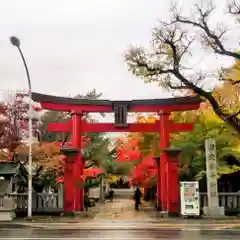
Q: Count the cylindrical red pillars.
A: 2